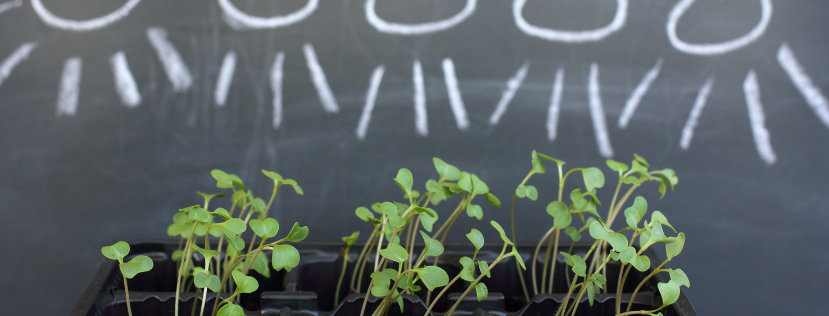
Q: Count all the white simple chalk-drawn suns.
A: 5